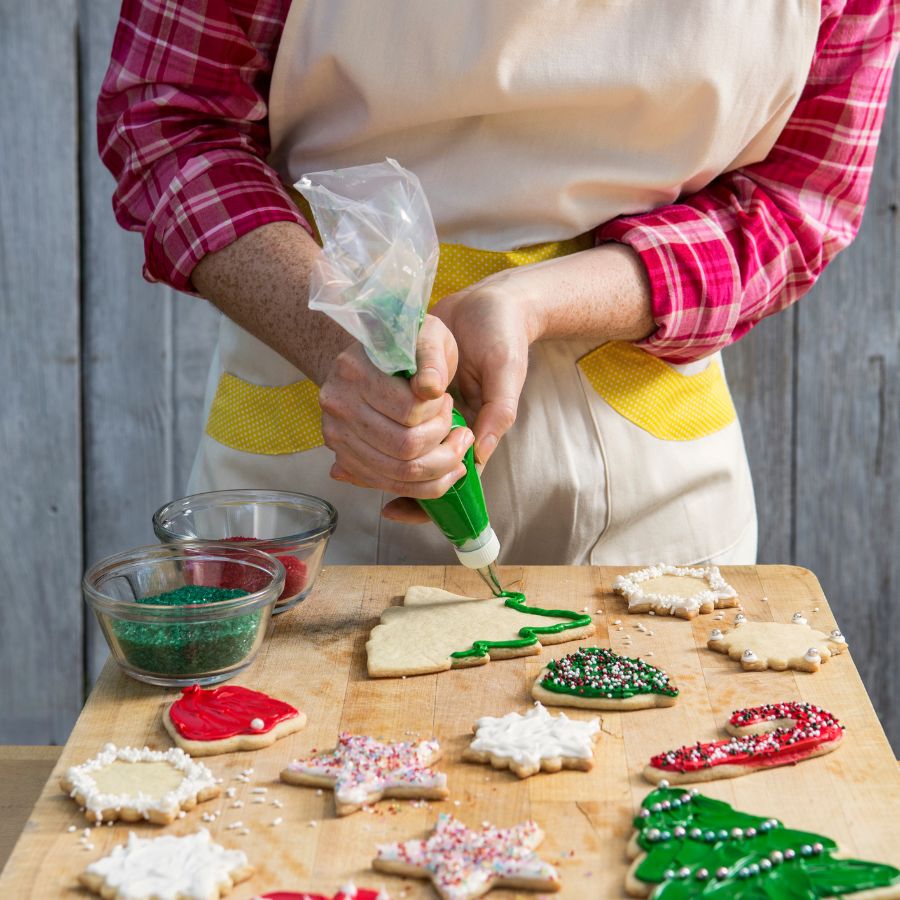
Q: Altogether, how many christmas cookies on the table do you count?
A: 13